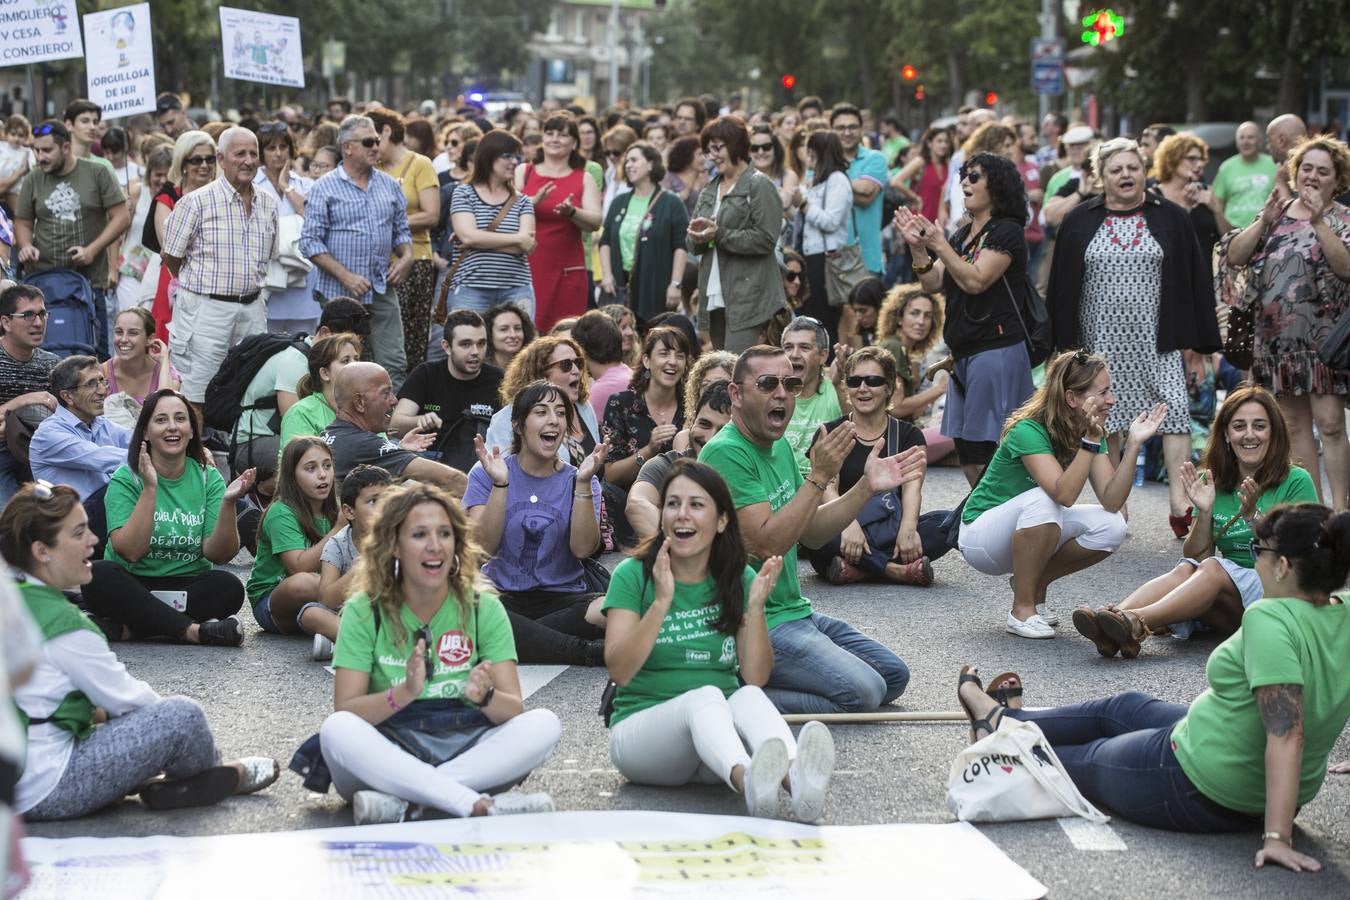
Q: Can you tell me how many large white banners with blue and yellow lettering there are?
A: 1